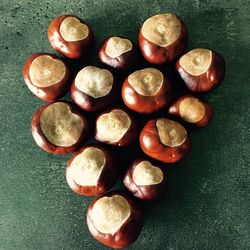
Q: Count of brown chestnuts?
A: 14